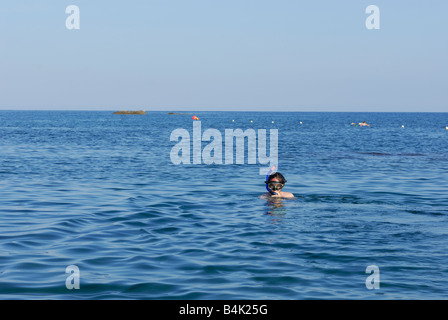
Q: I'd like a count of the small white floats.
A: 6